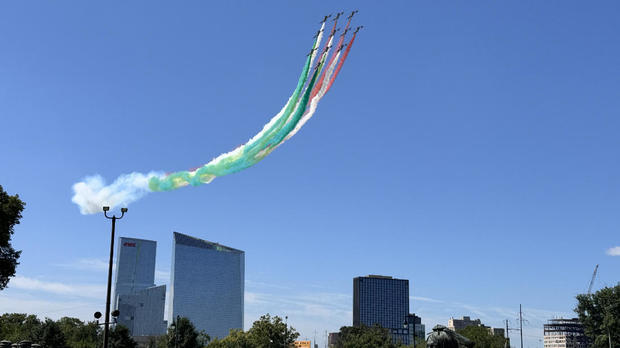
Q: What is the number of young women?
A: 0